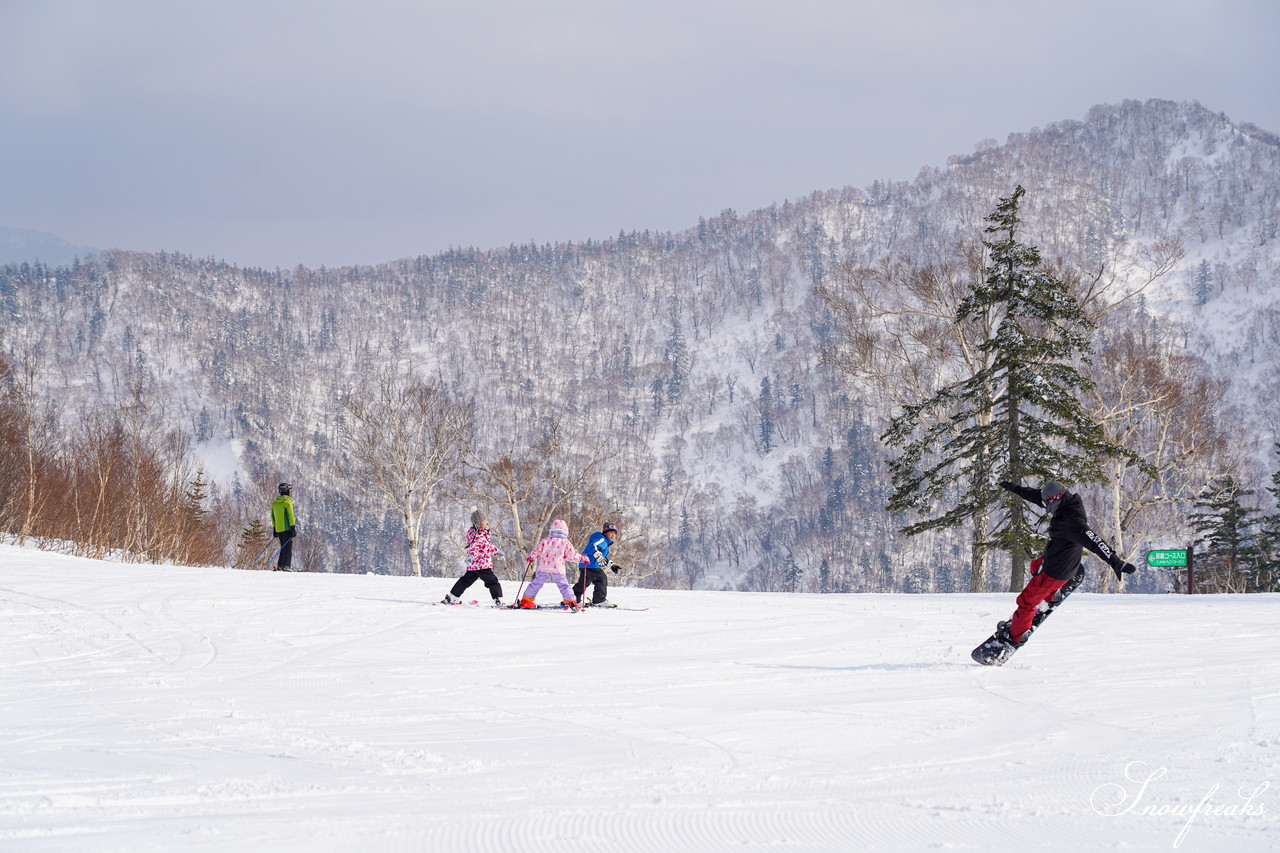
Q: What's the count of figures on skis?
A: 4